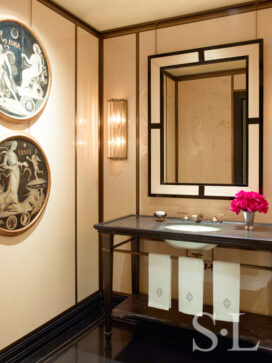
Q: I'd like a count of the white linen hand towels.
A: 3